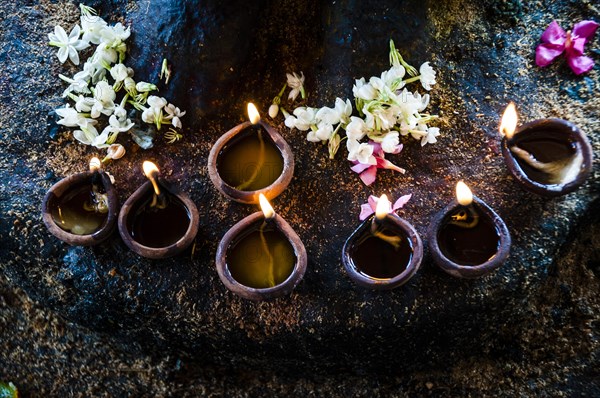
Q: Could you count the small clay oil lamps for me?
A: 7